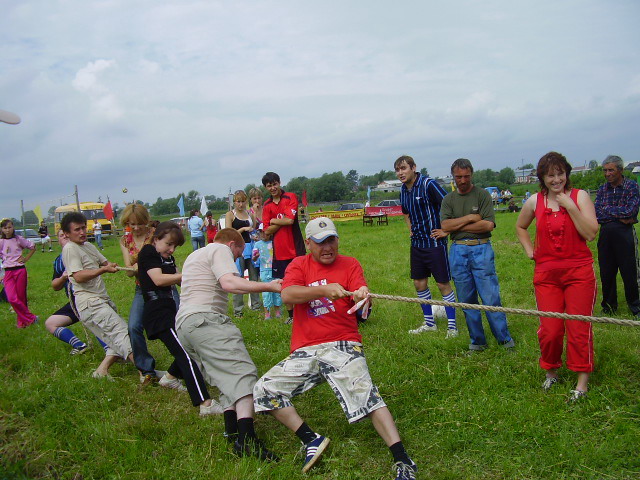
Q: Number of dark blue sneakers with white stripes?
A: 2